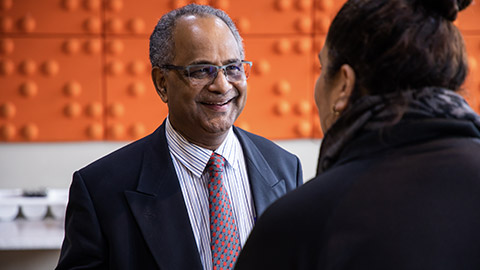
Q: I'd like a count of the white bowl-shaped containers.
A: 3